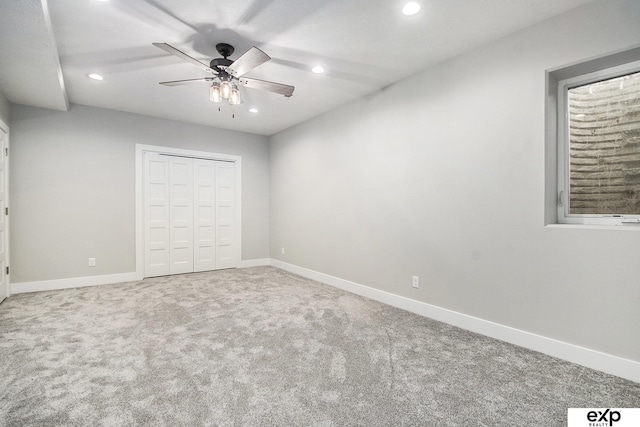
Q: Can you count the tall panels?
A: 4